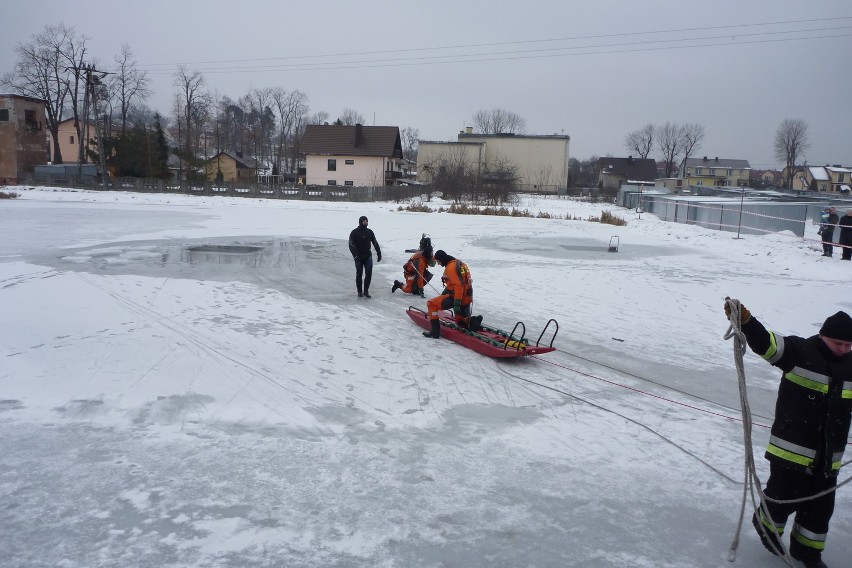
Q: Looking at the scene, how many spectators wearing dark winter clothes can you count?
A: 2